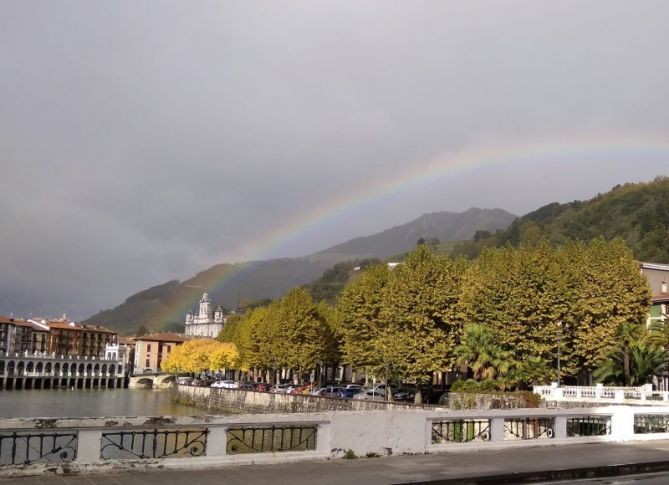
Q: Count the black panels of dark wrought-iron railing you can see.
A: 7